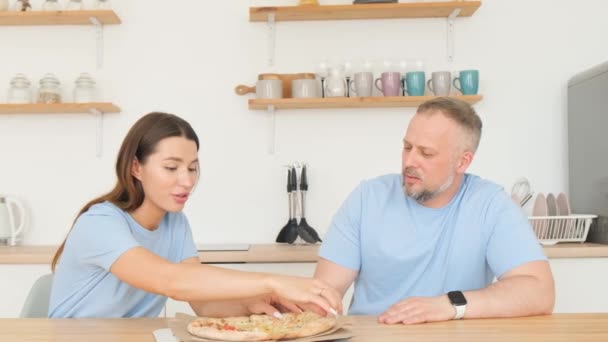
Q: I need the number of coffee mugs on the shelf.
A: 5